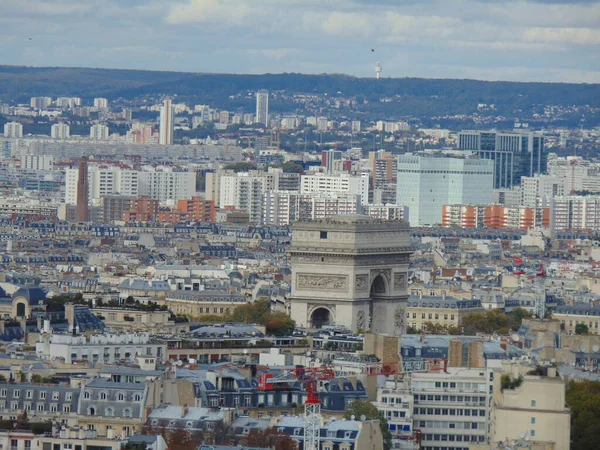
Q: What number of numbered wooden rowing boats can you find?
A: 0